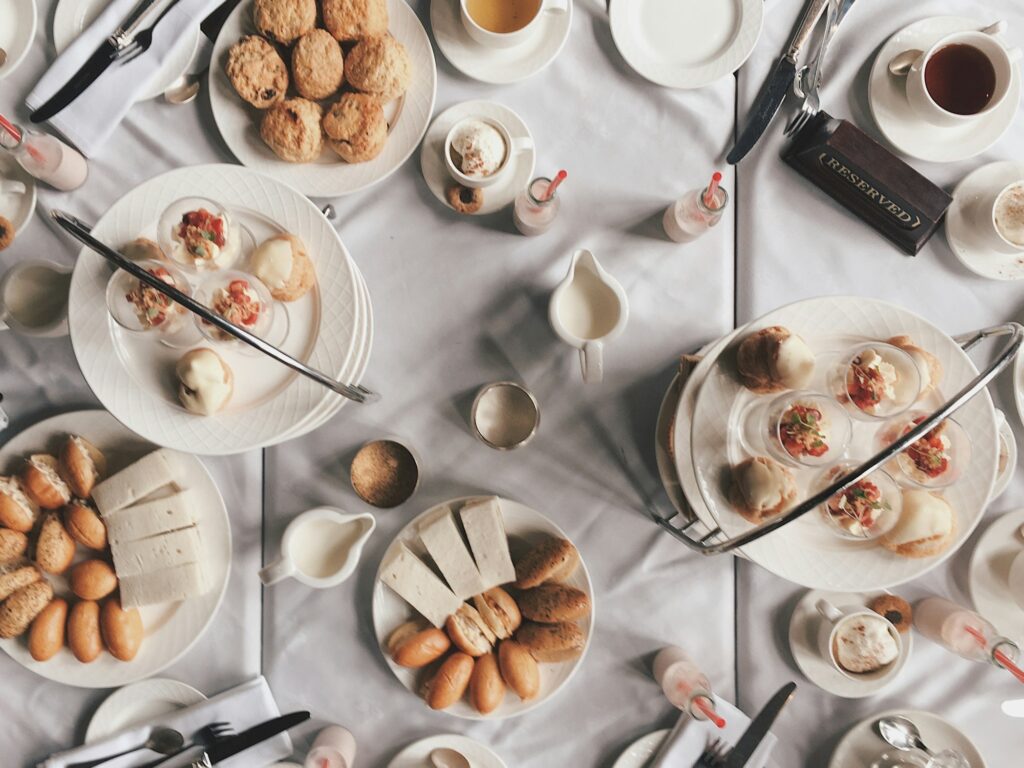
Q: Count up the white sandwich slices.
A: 7